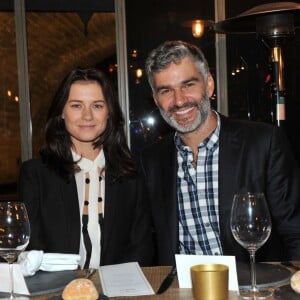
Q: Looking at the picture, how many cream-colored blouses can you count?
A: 1